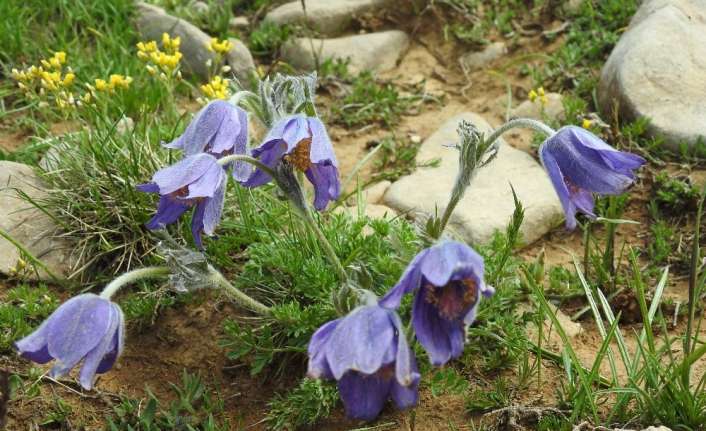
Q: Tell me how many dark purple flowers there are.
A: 7